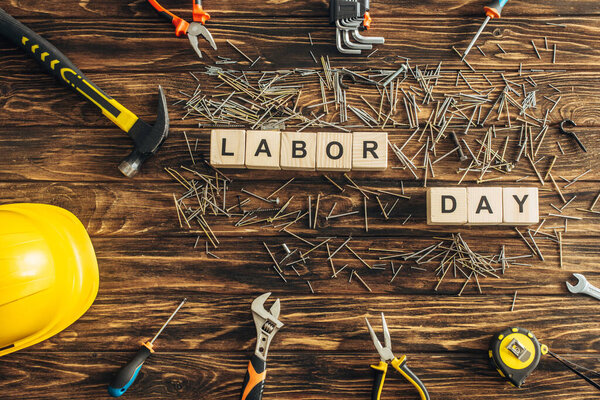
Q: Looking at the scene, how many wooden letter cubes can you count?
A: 8